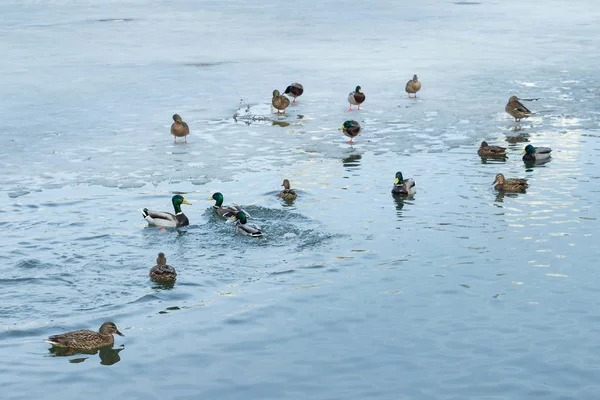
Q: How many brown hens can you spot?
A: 9